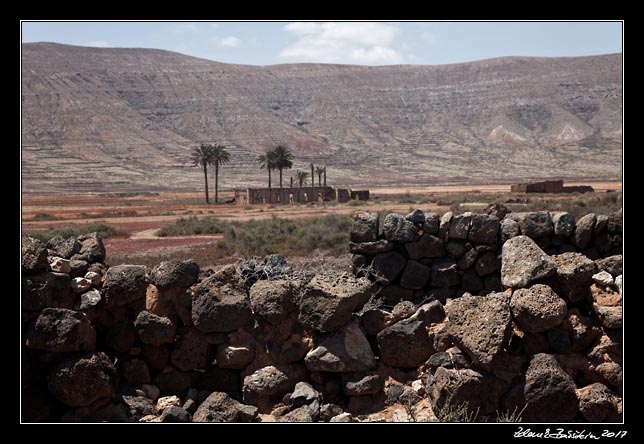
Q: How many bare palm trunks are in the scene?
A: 3